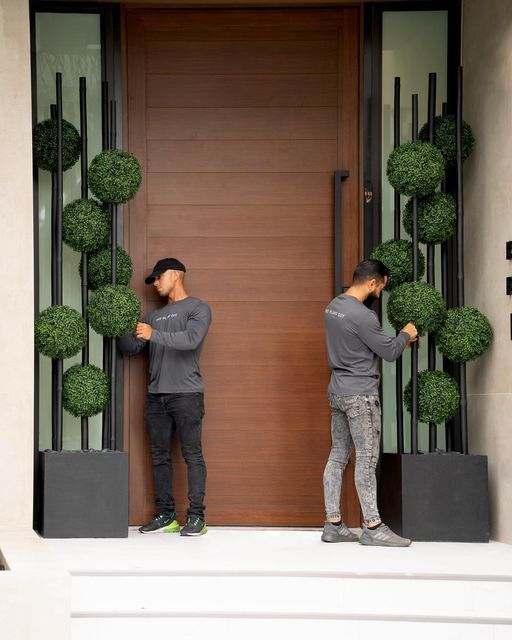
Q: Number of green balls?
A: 14